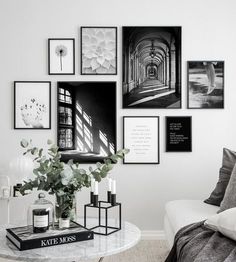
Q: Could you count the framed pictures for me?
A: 8